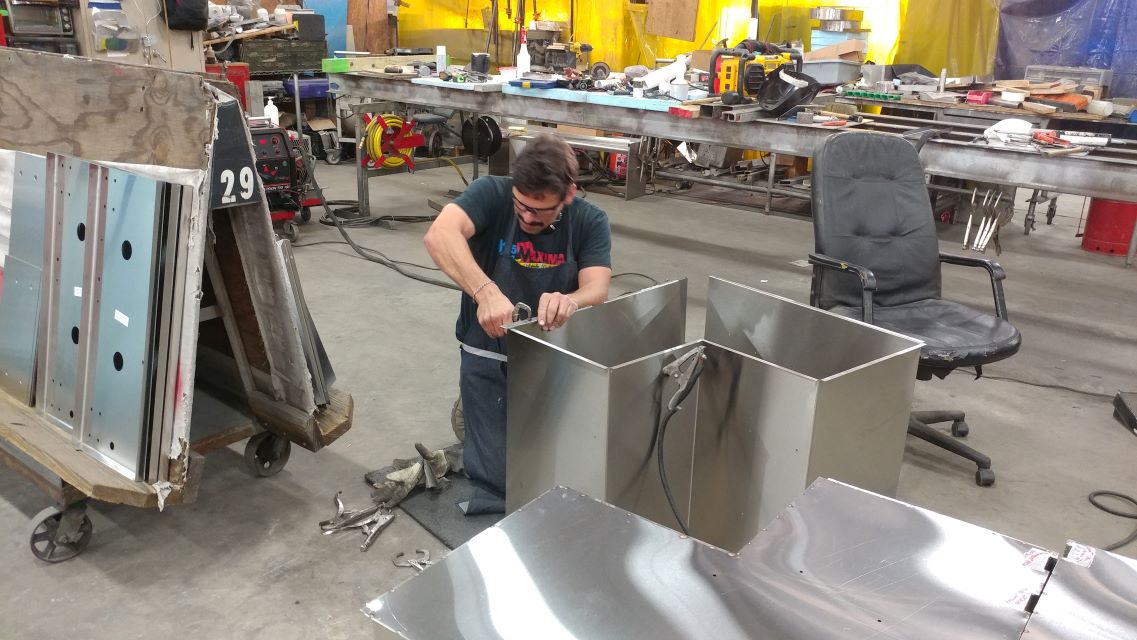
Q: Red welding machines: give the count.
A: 1